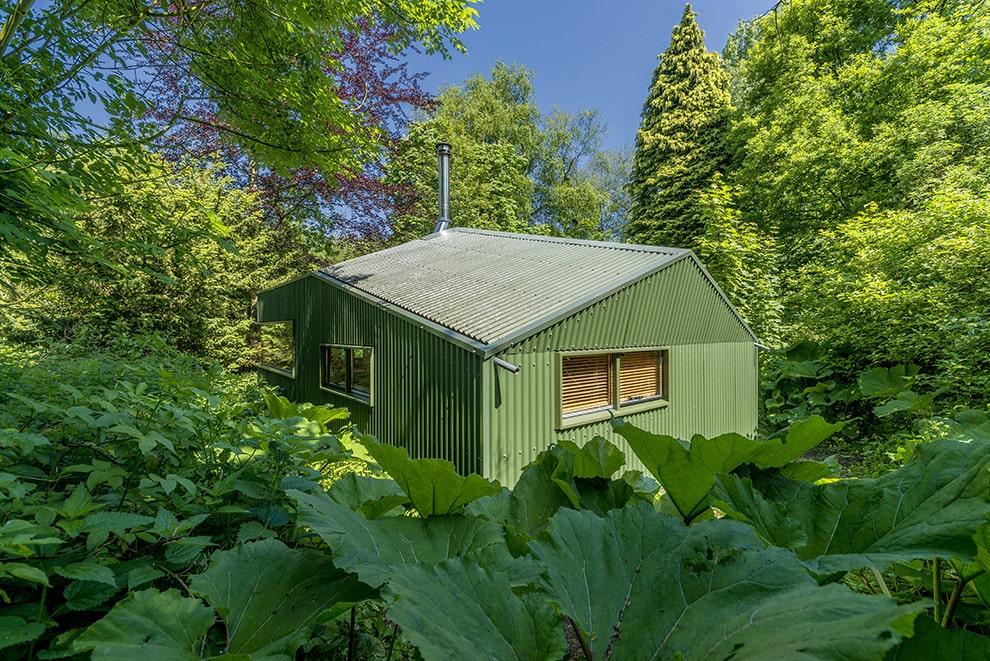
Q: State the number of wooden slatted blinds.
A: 2